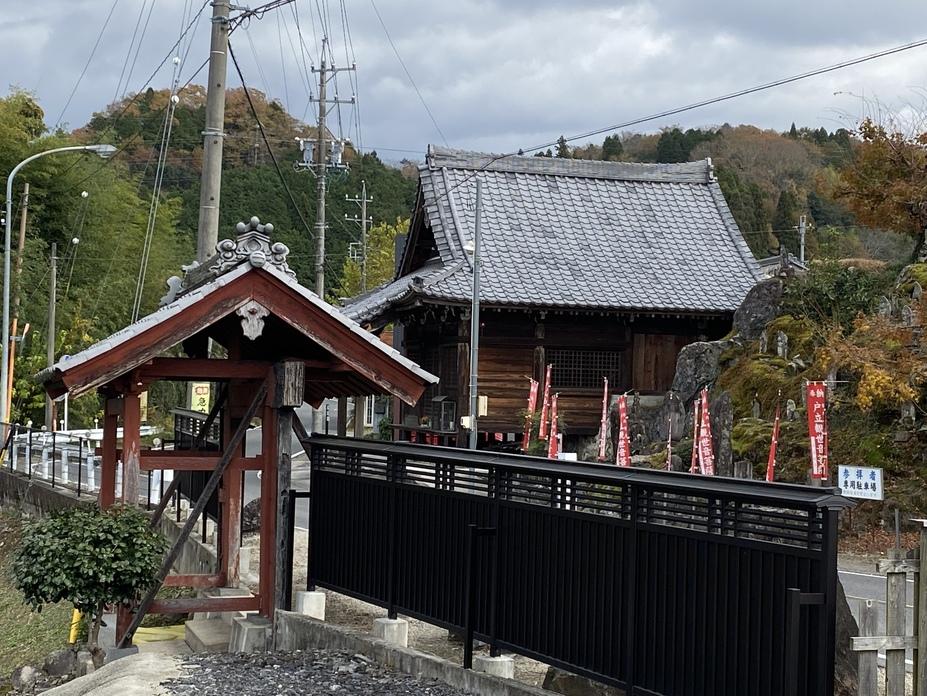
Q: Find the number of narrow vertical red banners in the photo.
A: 10